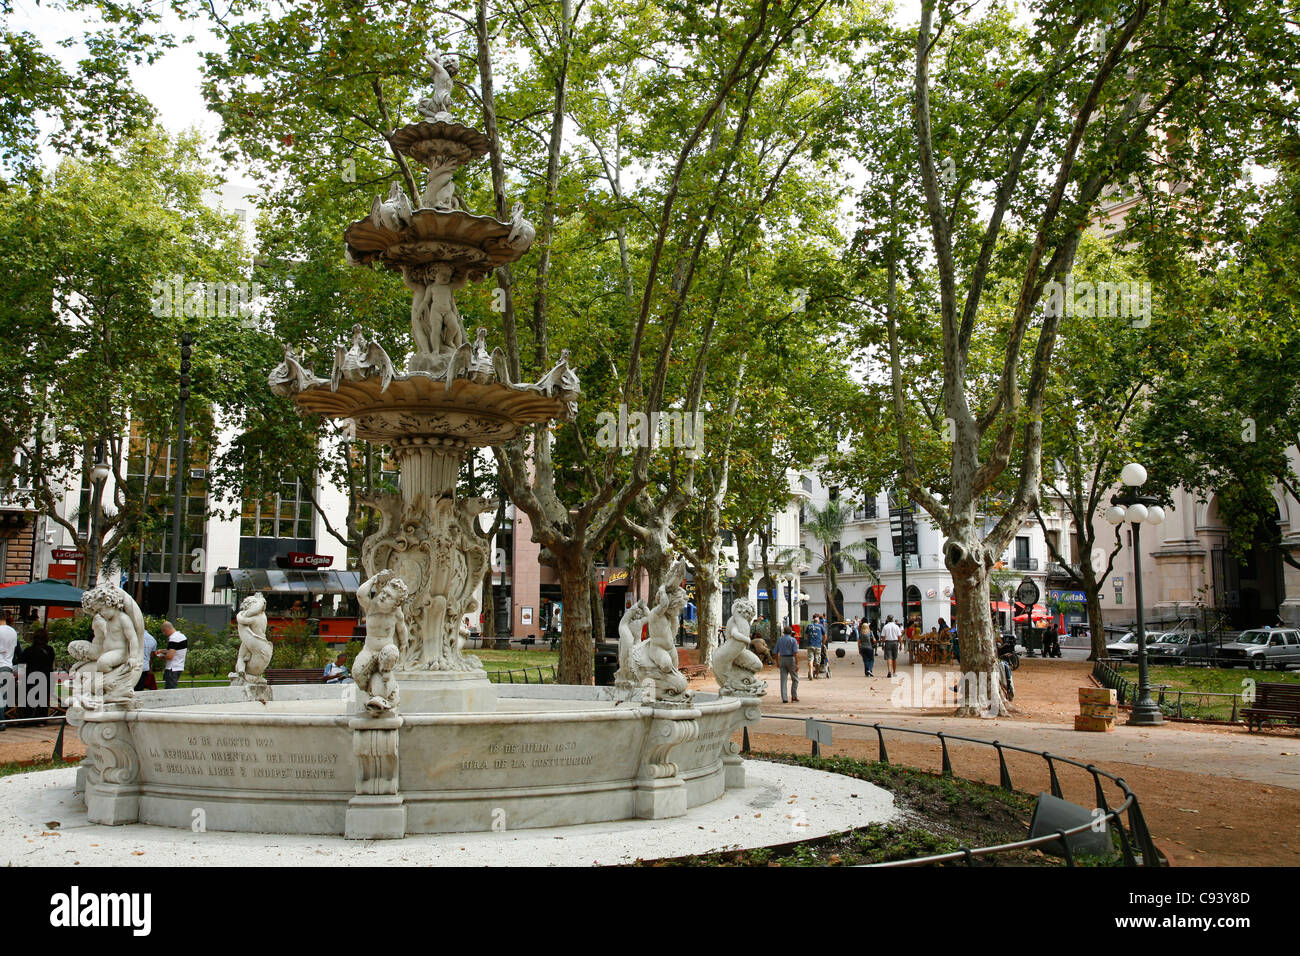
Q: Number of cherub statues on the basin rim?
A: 6